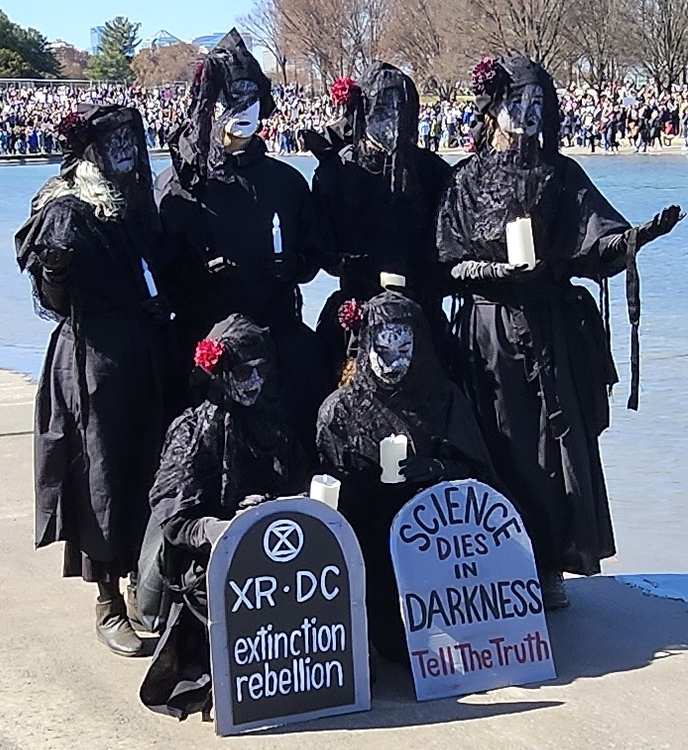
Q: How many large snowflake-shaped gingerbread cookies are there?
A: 0